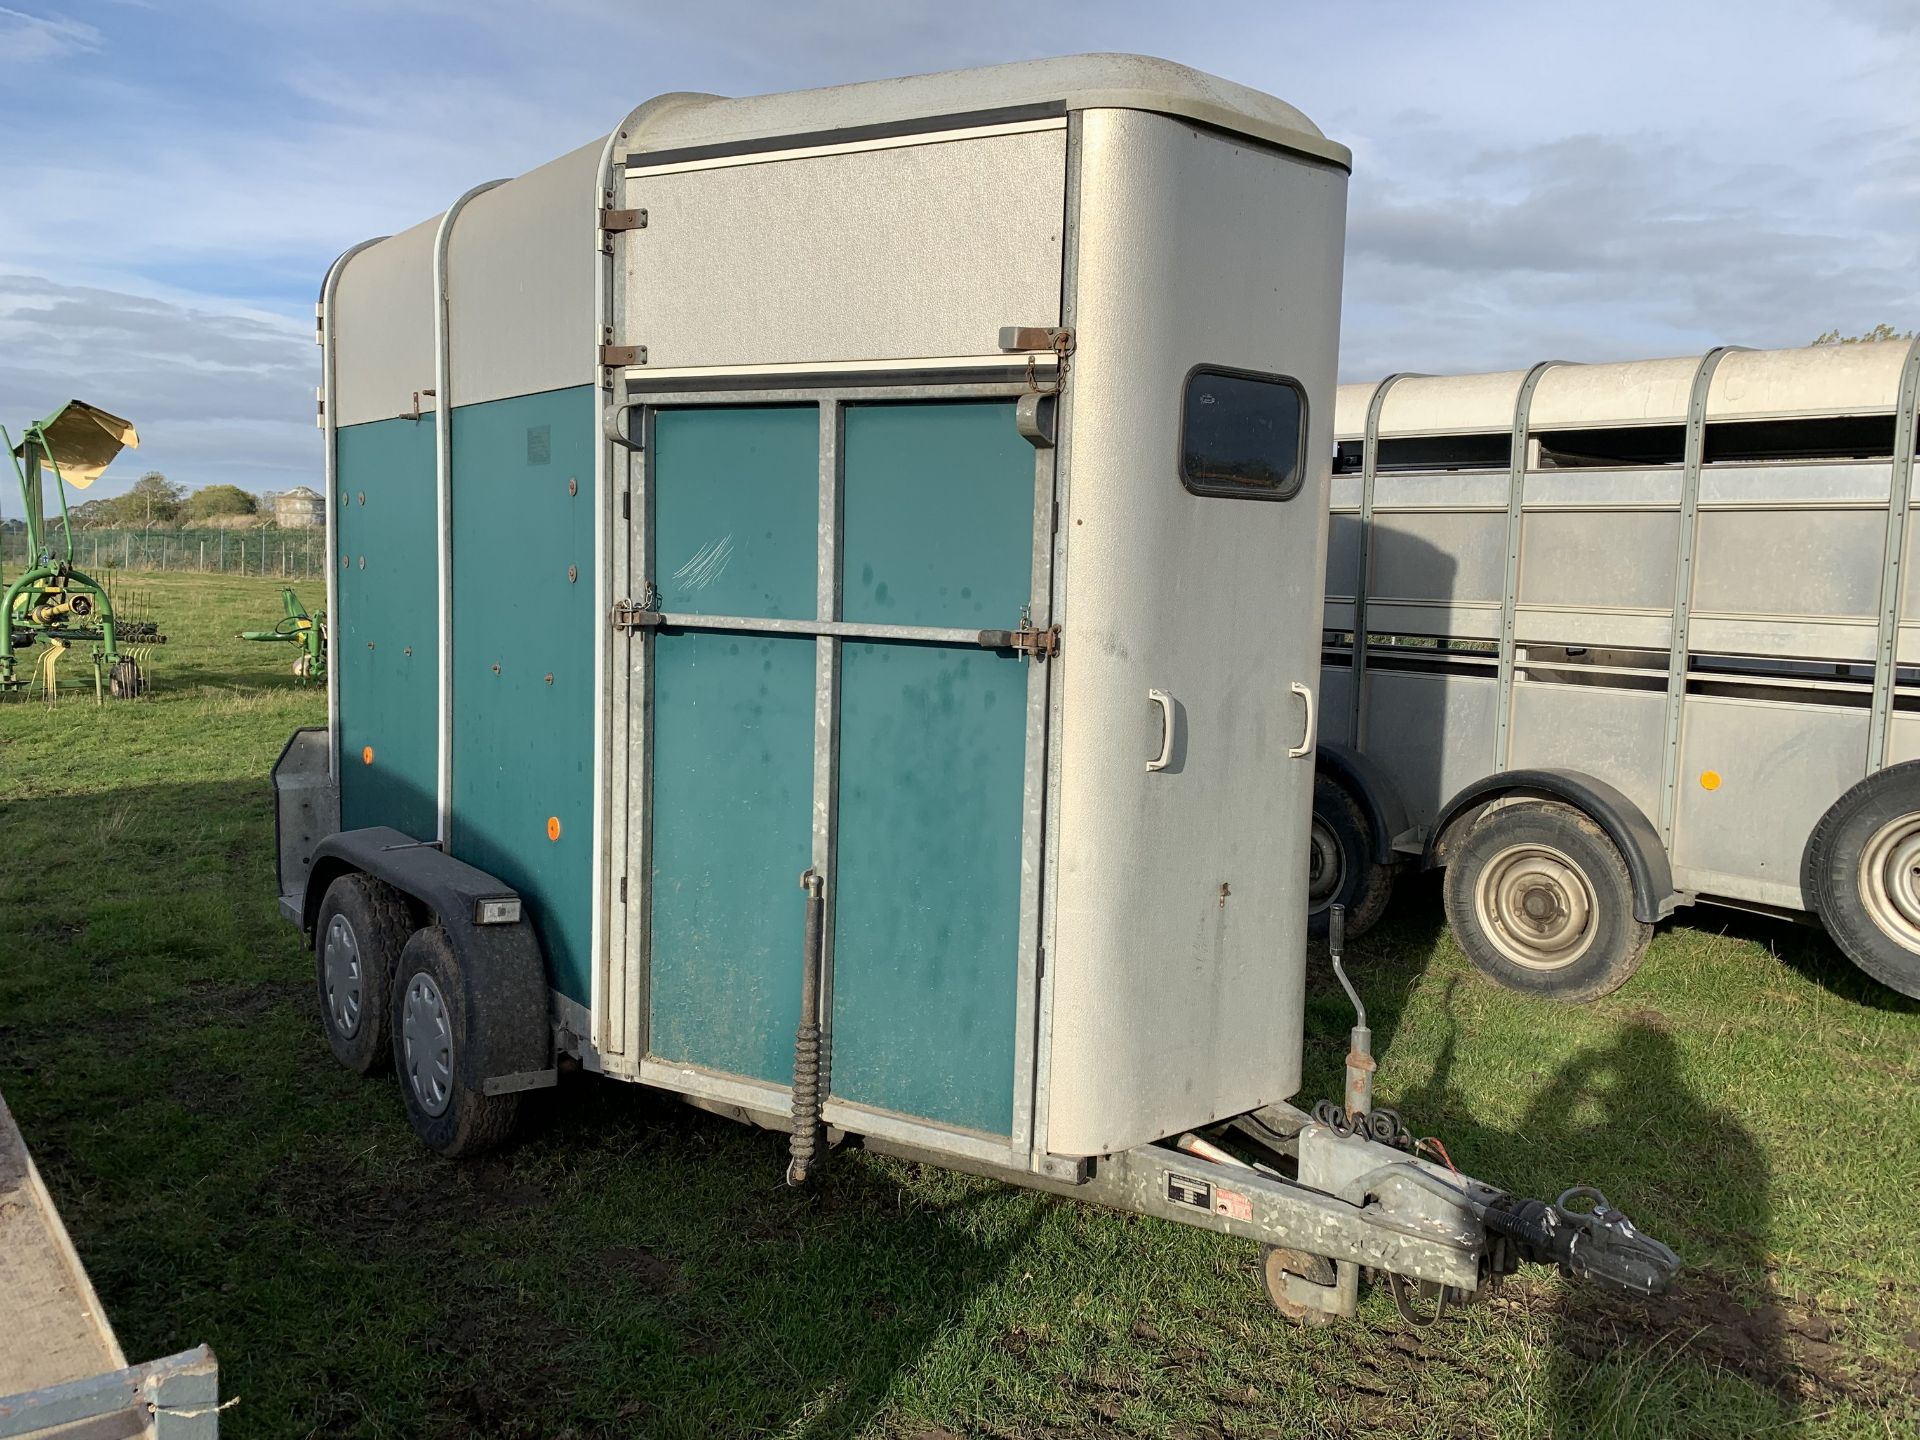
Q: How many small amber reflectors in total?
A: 3